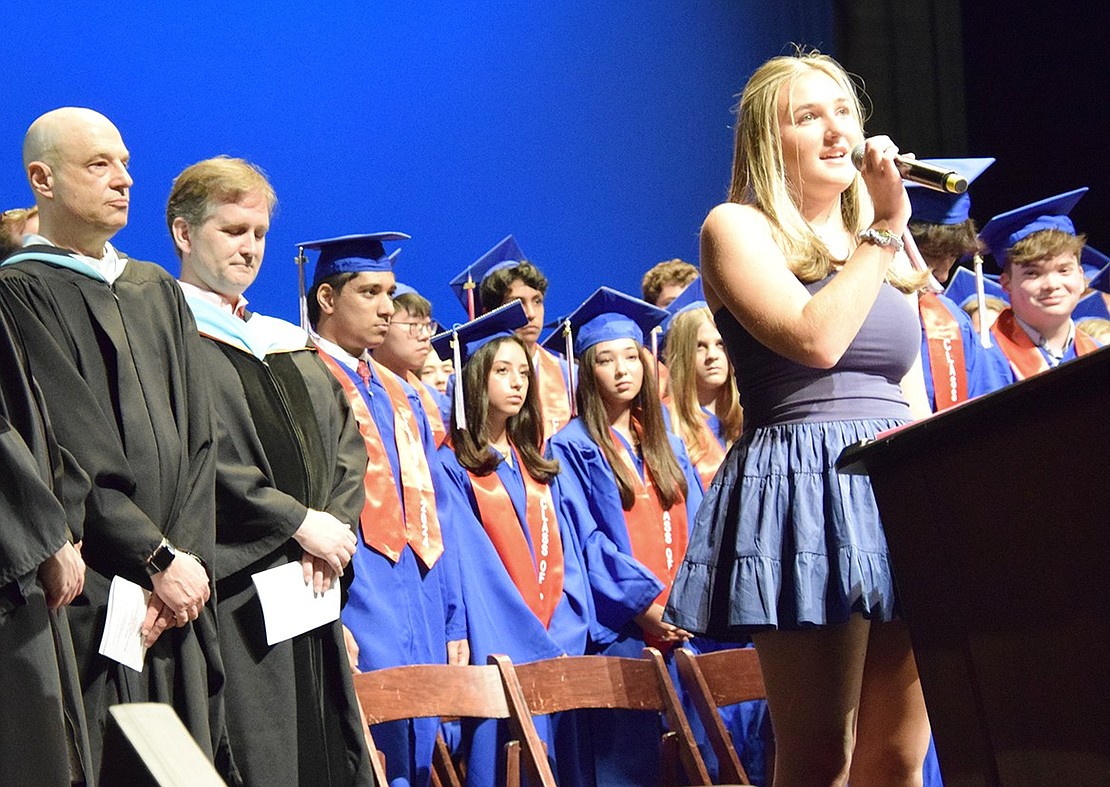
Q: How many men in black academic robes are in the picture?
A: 2